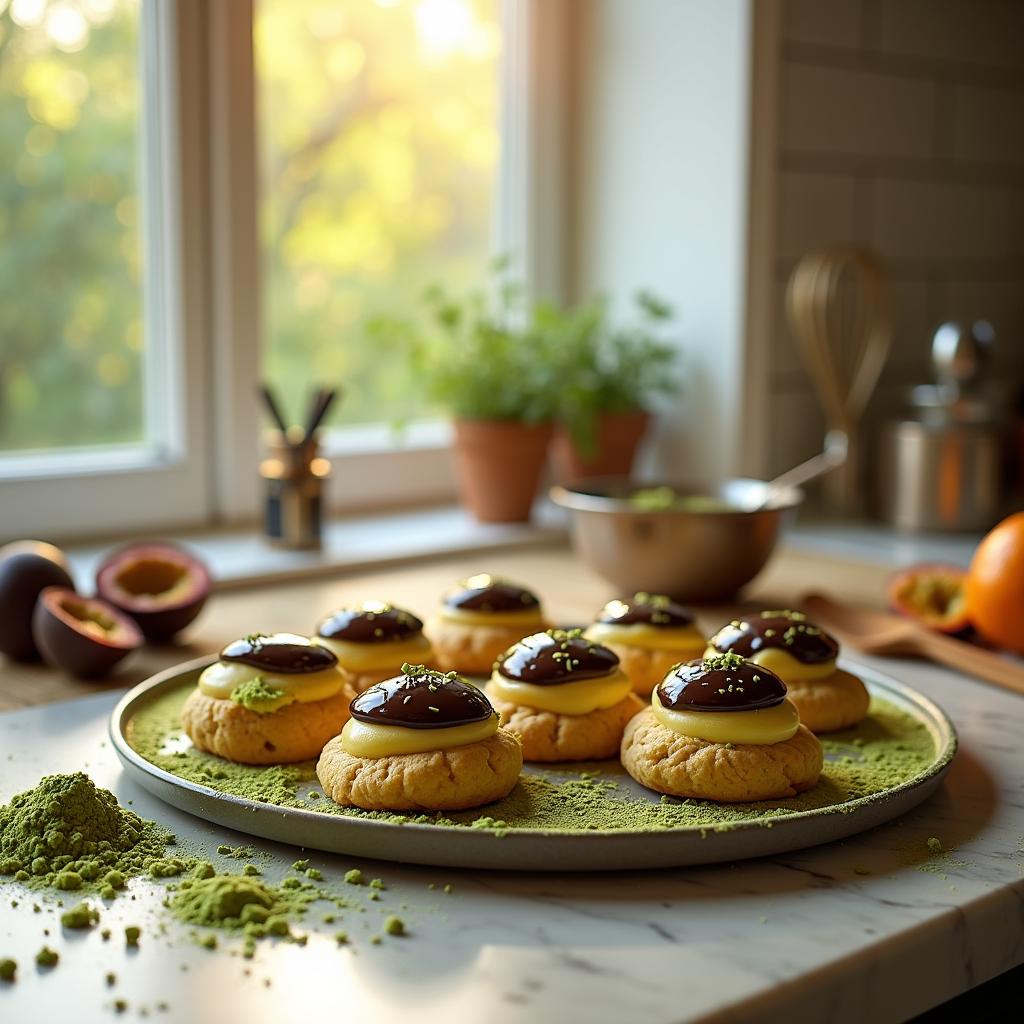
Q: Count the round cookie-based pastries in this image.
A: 8